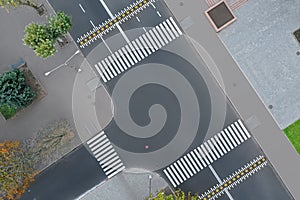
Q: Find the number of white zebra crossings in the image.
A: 3